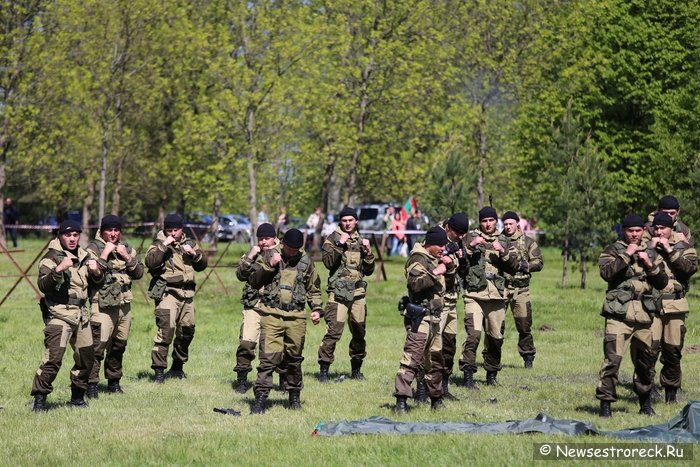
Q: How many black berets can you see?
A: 13